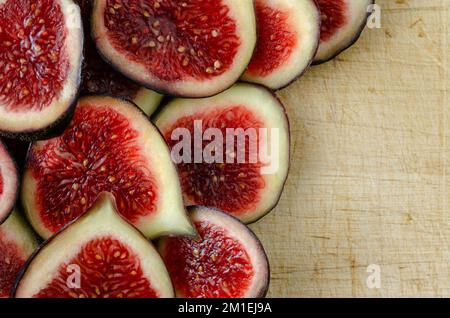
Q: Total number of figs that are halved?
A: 11